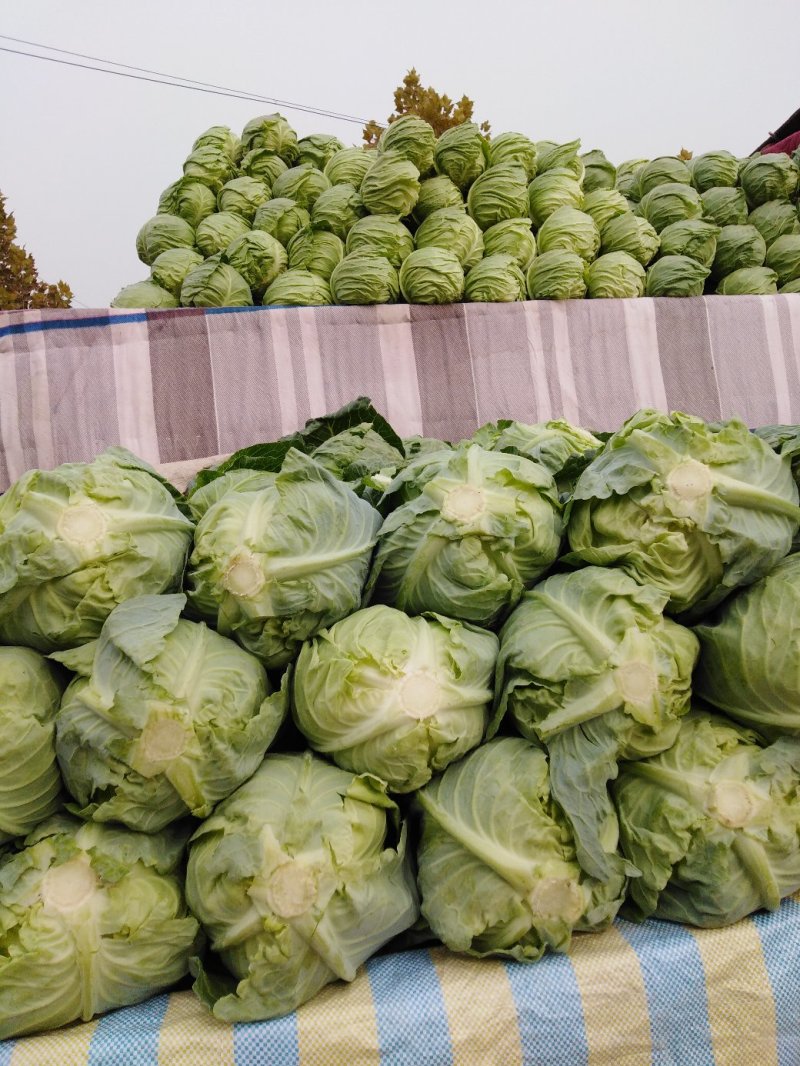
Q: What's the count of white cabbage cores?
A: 11